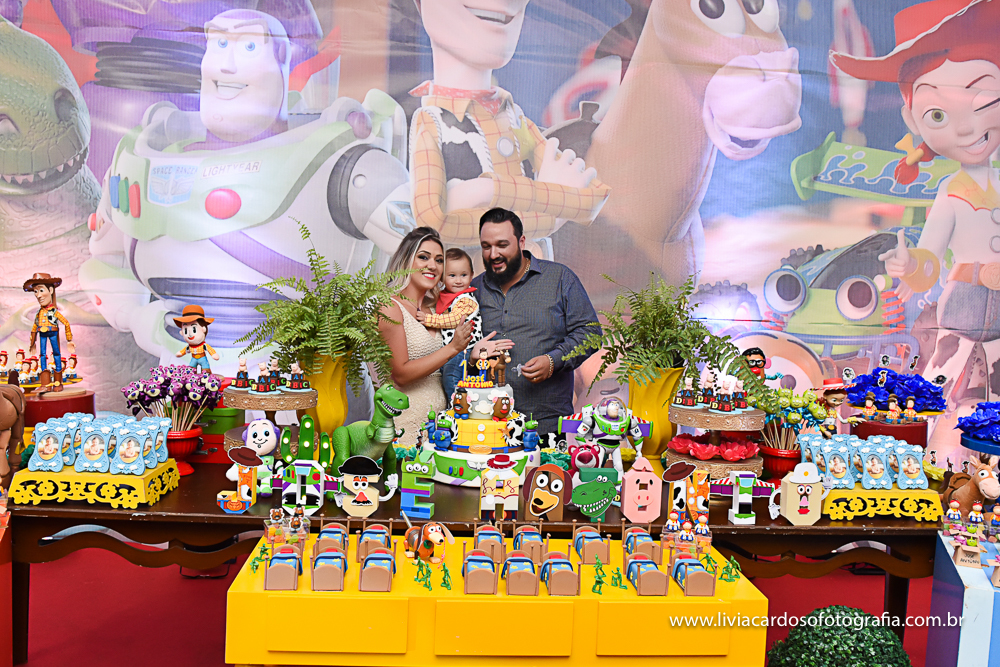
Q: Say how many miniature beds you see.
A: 14